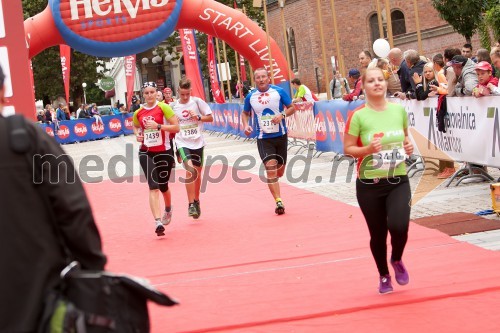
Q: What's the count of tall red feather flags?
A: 5